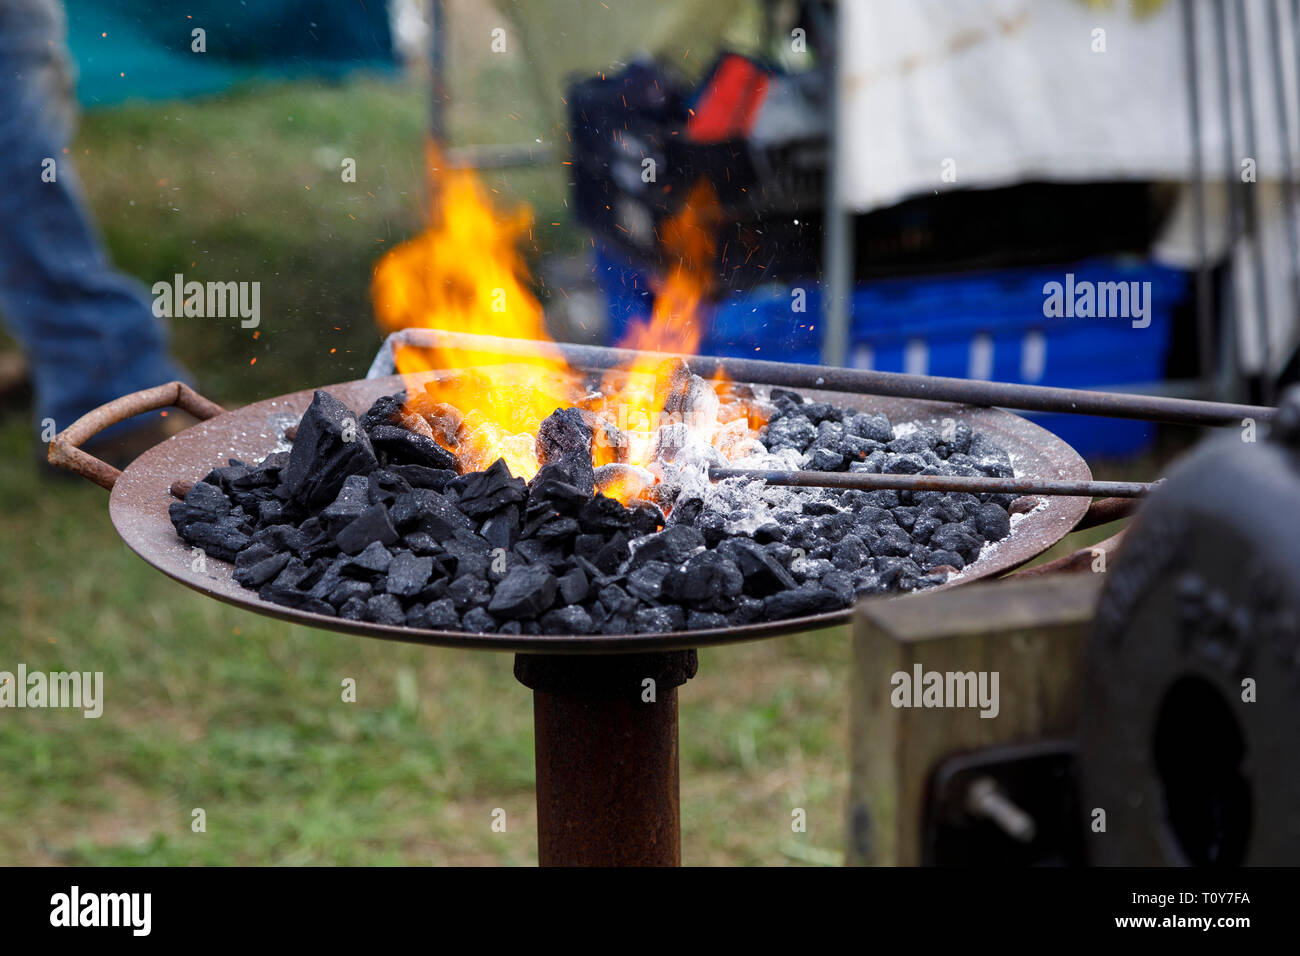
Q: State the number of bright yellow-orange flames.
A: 2